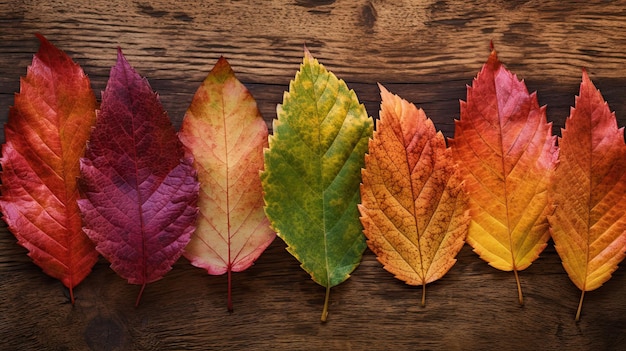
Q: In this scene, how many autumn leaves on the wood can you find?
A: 7